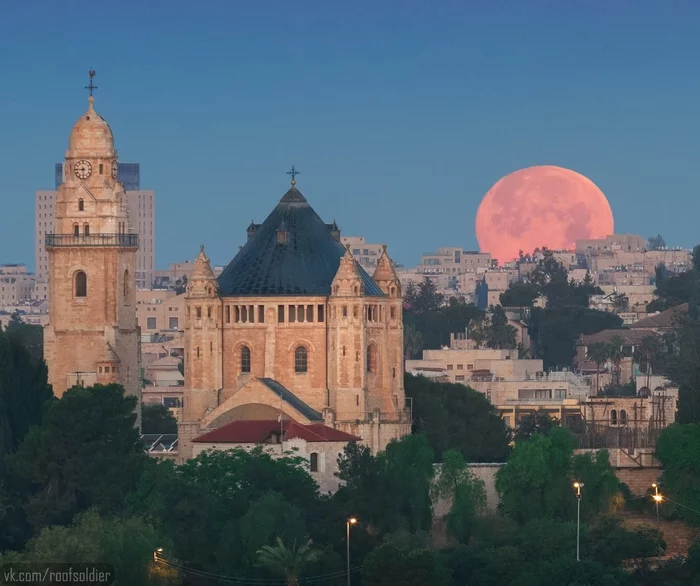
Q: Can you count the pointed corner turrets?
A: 3